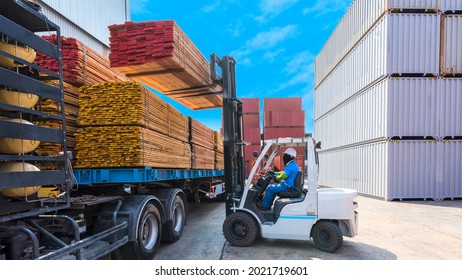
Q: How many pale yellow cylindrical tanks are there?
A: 4